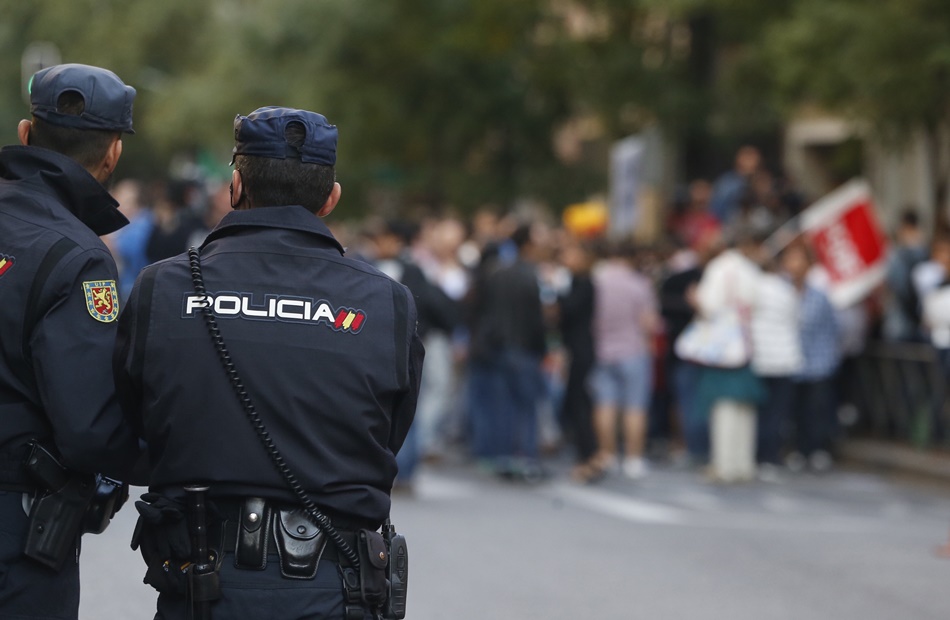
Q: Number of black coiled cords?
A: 1